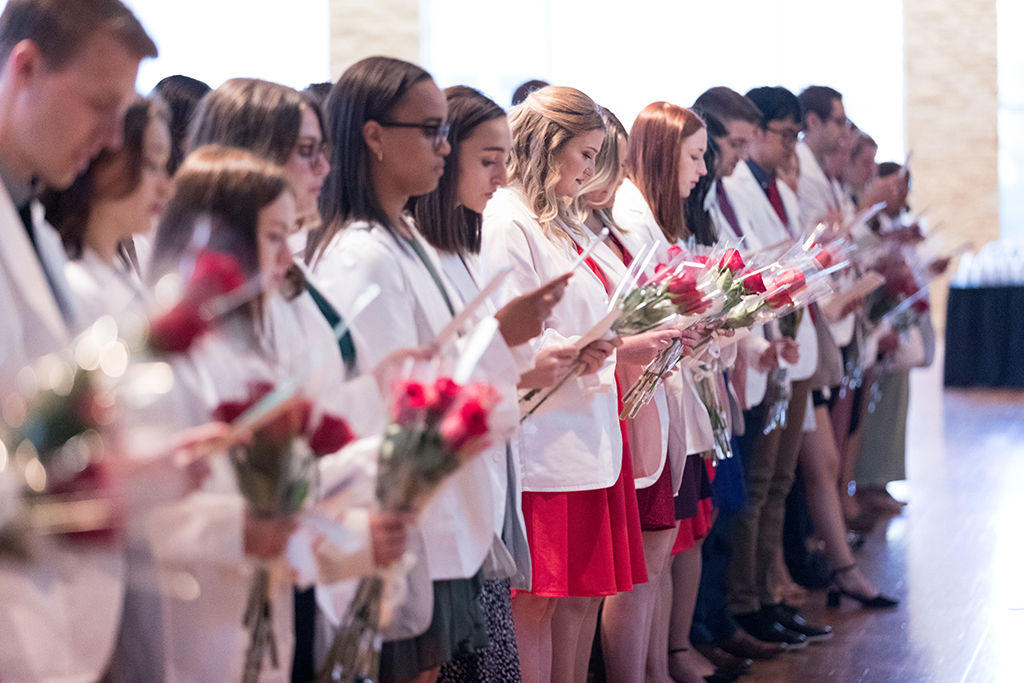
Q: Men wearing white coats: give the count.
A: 4